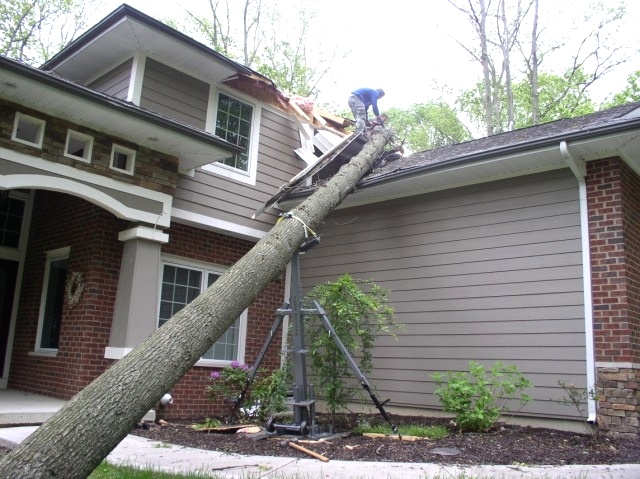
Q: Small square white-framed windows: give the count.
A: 3